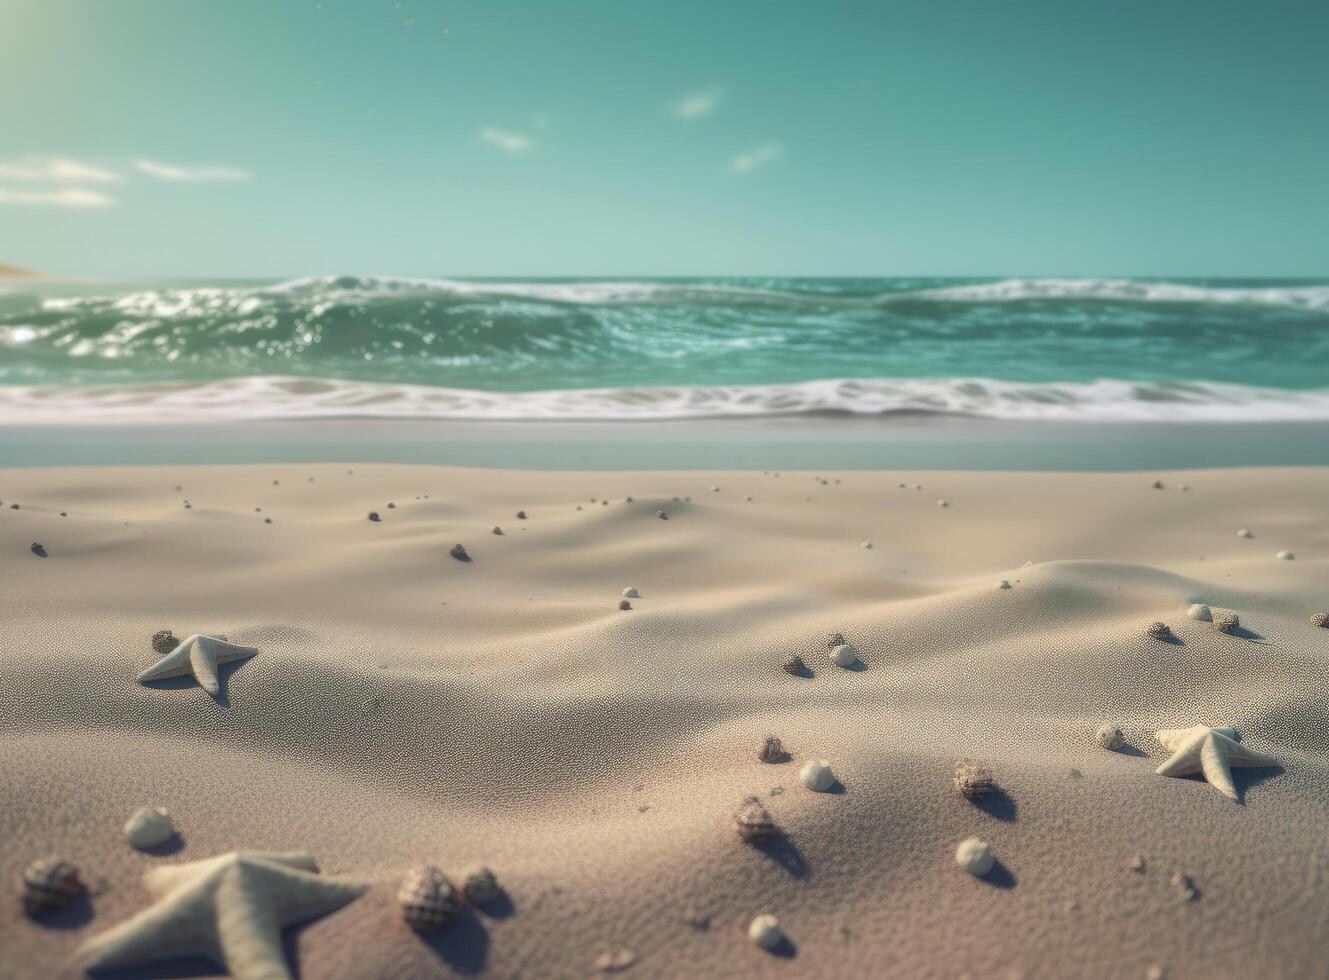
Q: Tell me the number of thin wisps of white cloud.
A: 6